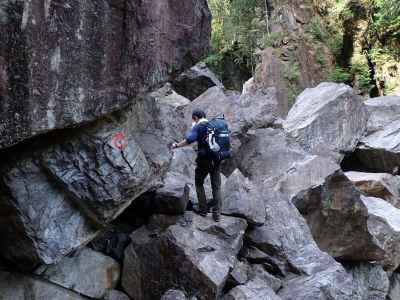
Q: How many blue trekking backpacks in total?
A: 1